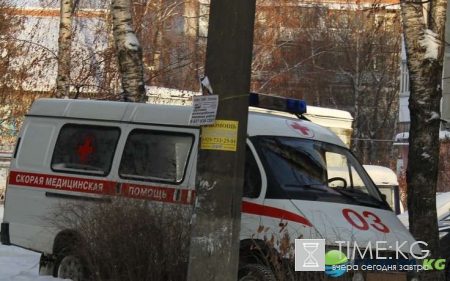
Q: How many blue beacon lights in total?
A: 2